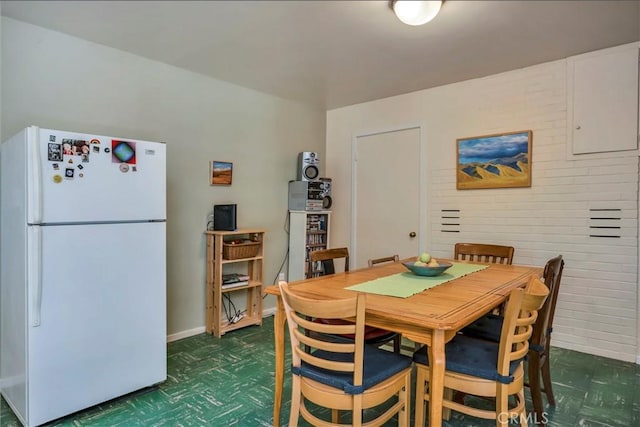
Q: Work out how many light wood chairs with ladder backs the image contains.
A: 2